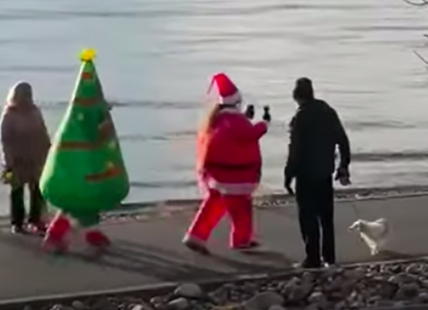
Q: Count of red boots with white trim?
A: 2